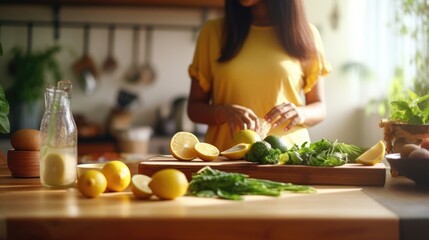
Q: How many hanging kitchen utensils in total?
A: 5